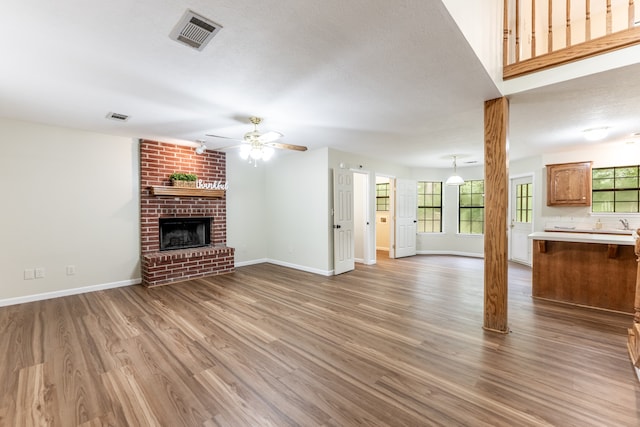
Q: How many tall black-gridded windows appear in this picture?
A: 2